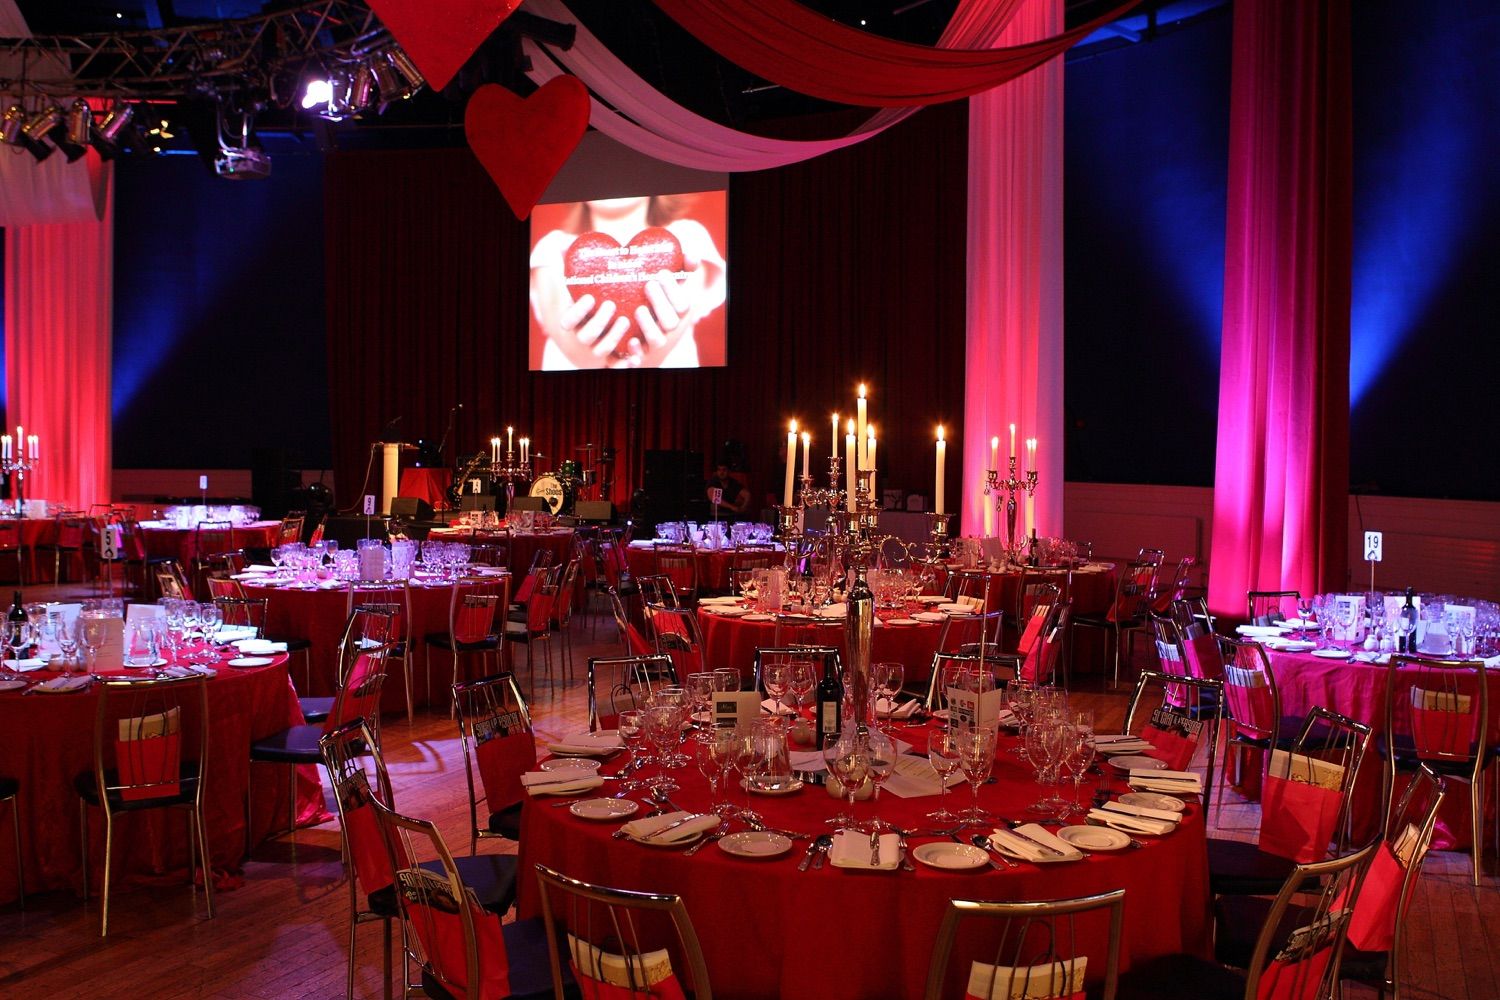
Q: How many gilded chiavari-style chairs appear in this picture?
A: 0